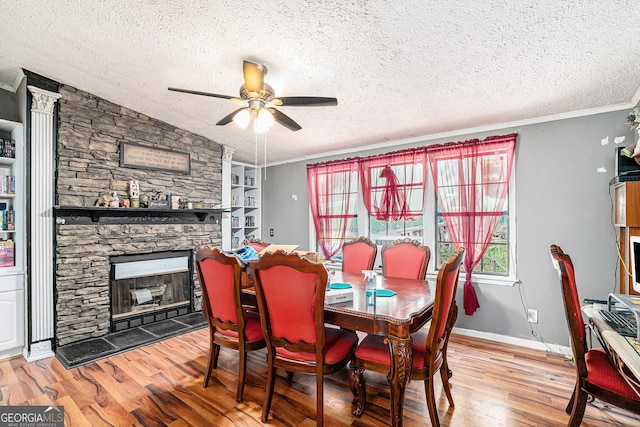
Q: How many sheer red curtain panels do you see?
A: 3